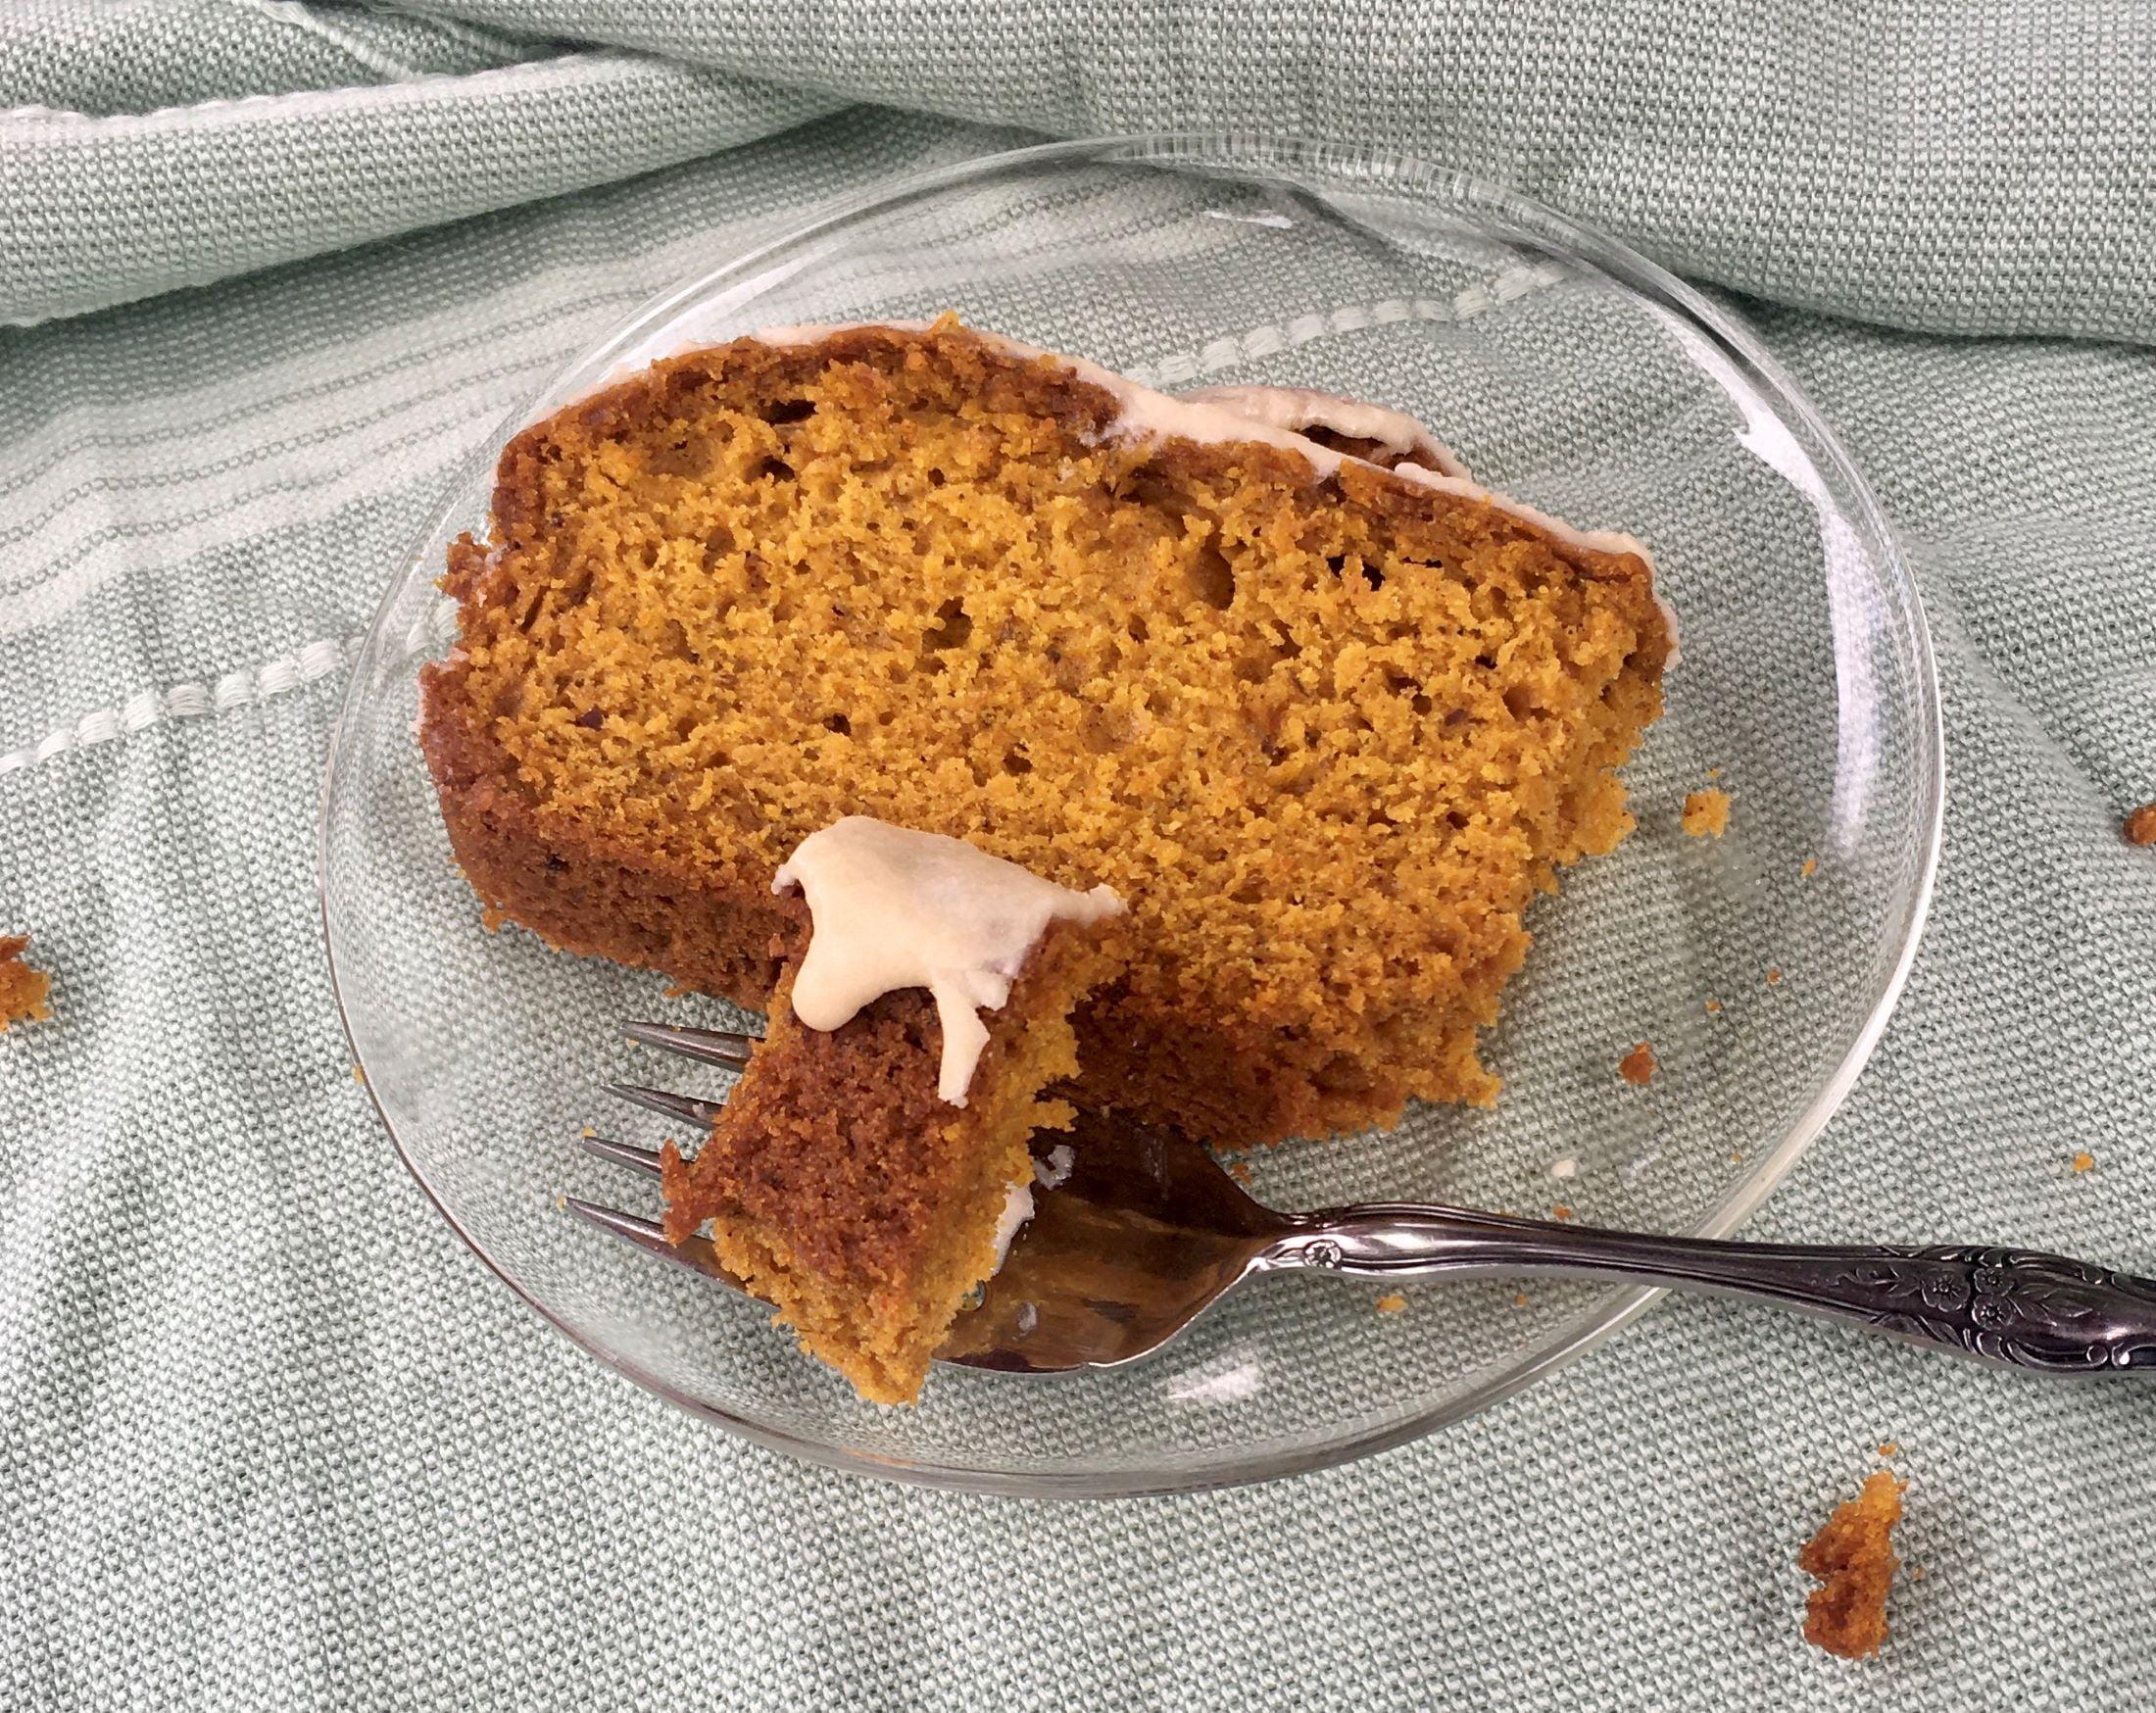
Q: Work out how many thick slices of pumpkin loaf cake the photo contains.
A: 1